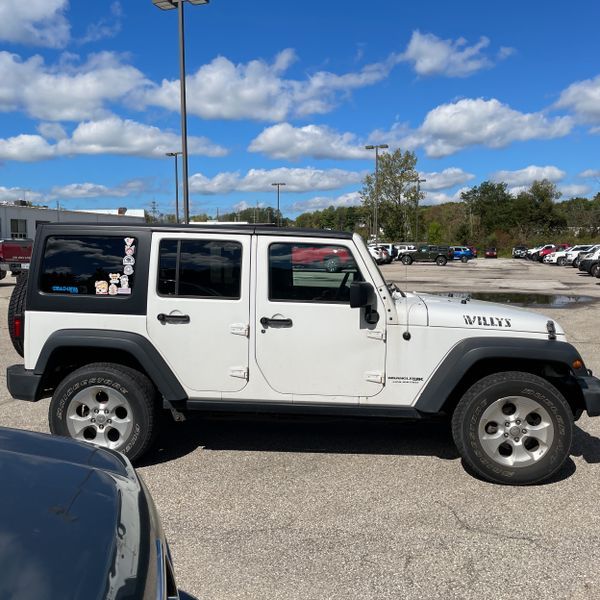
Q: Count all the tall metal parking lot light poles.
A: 5